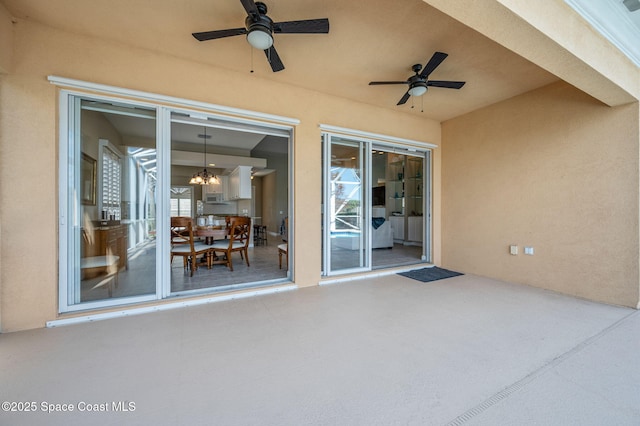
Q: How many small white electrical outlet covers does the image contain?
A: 2